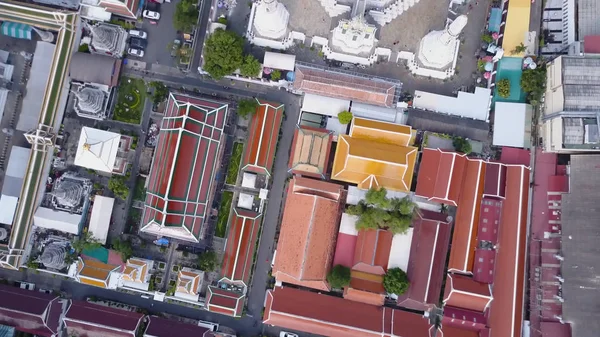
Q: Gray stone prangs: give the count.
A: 4